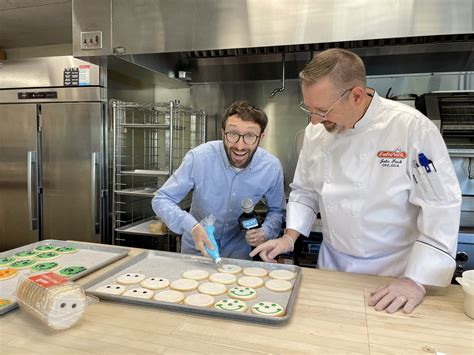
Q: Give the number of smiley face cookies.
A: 3